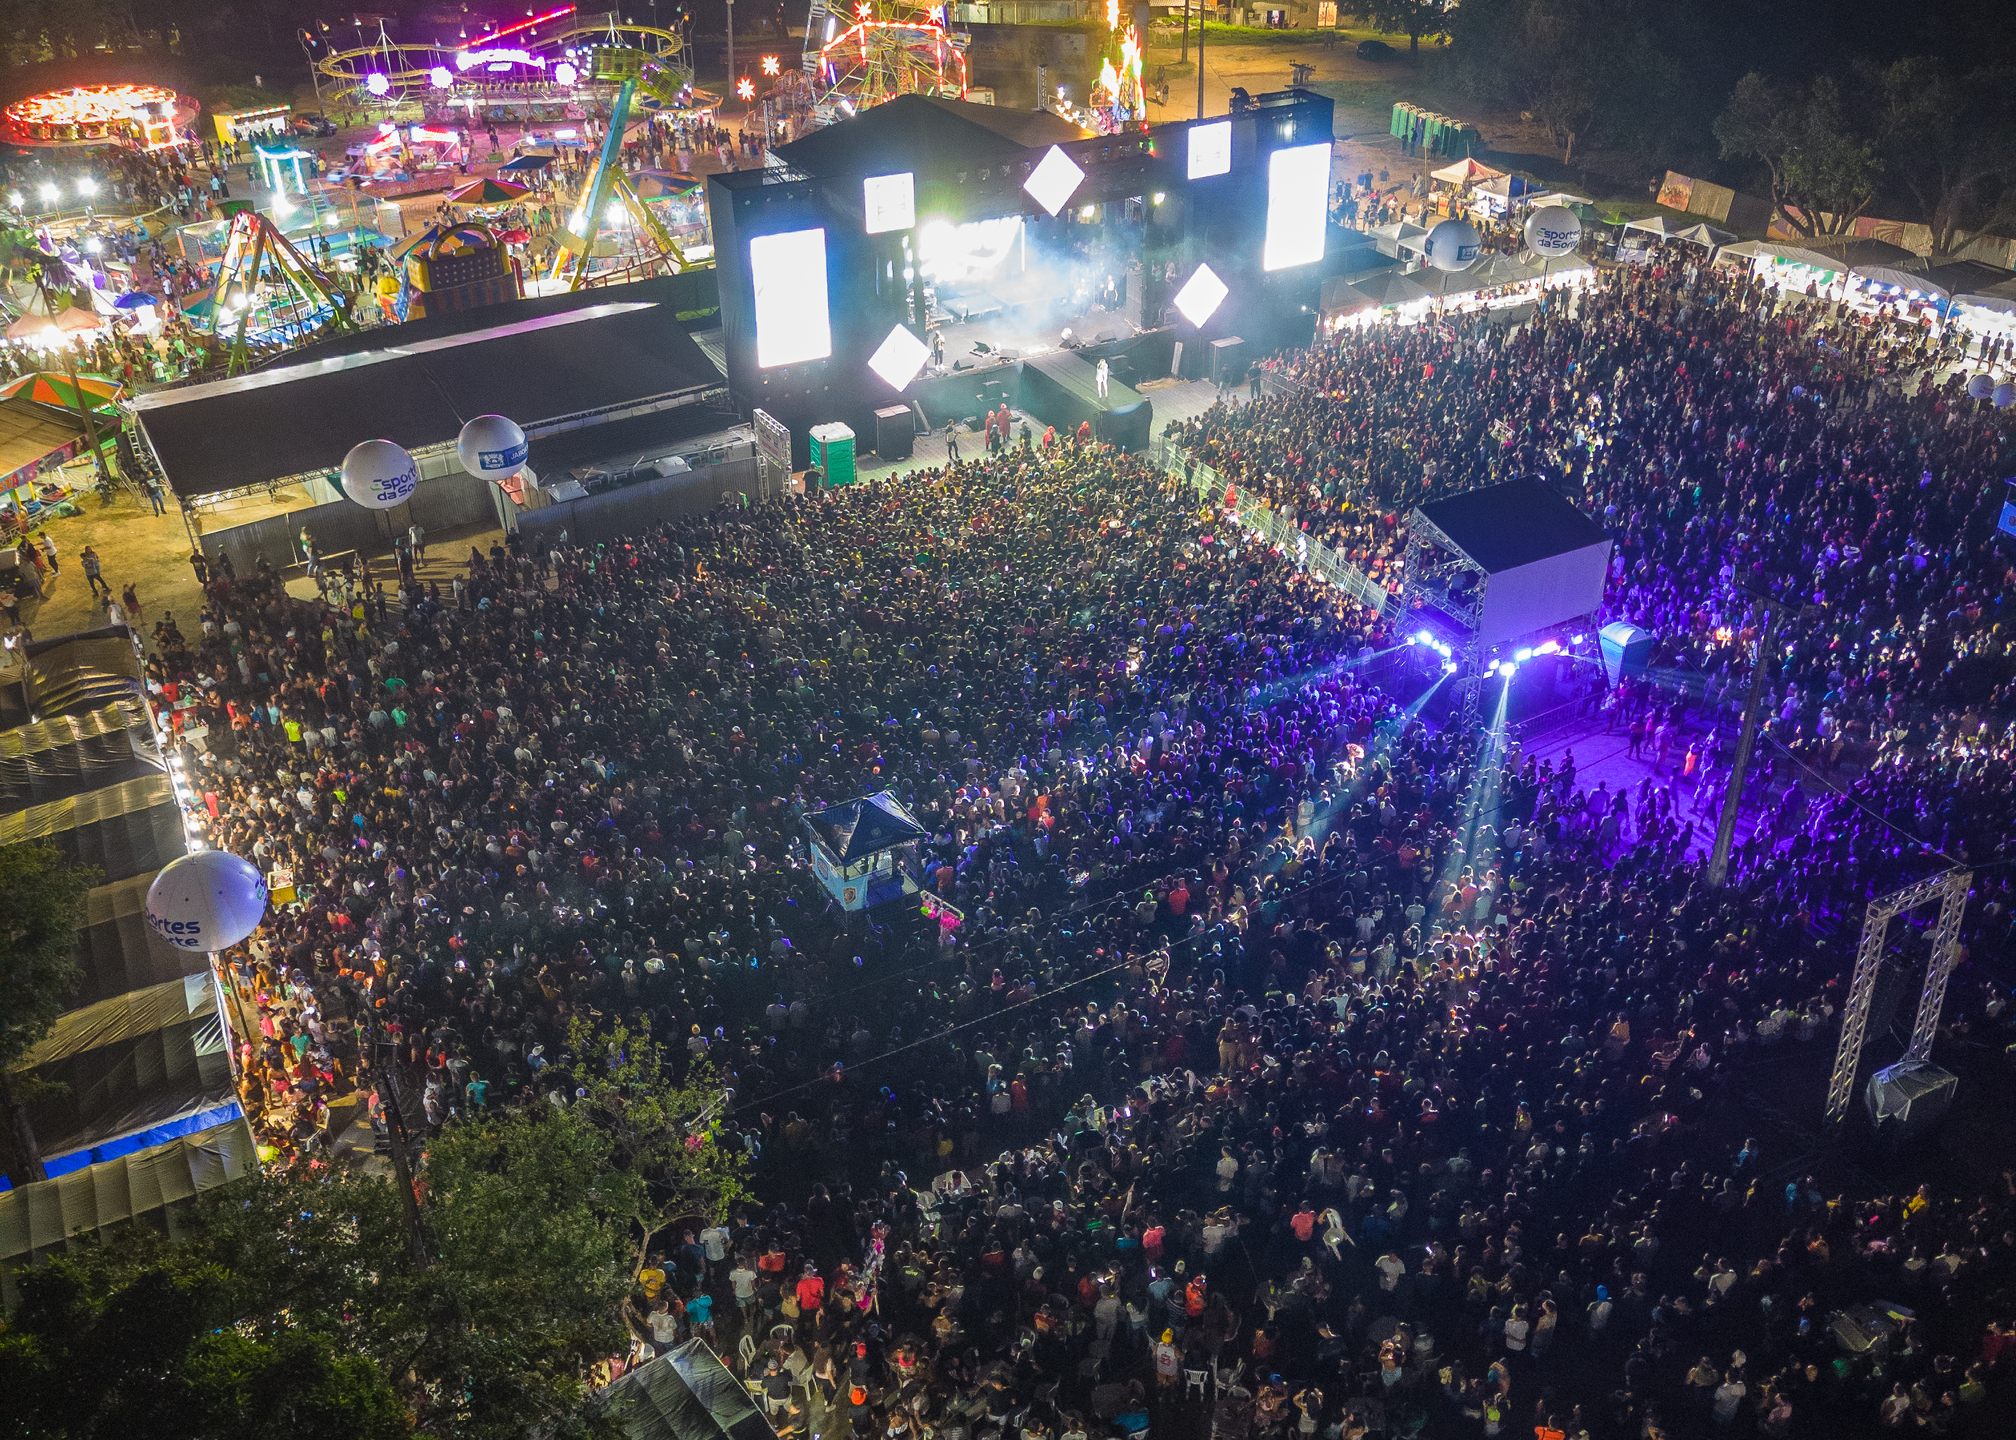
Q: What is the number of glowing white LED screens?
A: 7